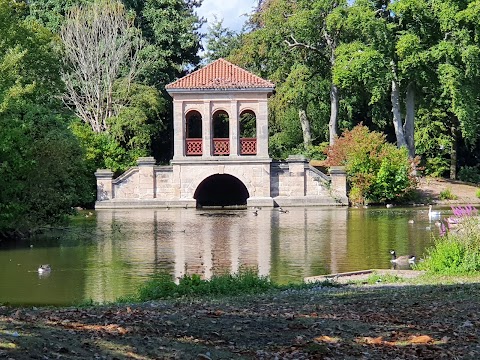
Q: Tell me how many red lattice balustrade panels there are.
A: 3